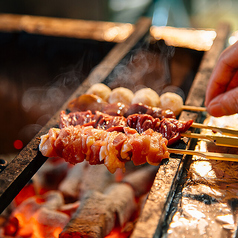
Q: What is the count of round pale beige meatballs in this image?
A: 4